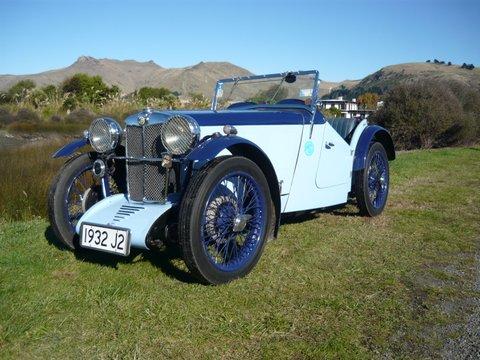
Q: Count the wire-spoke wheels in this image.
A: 3